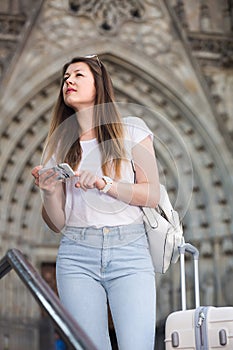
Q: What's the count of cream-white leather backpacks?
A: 1